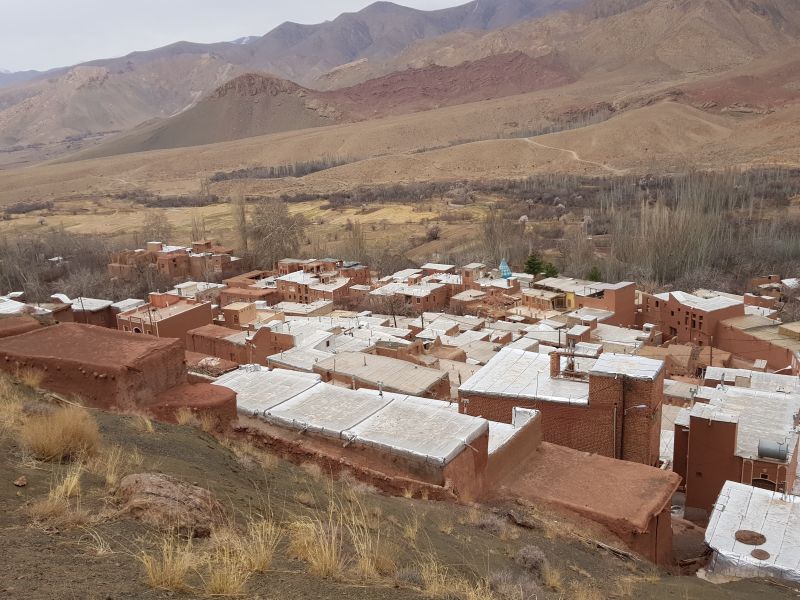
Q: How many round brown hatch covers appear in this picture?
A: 2